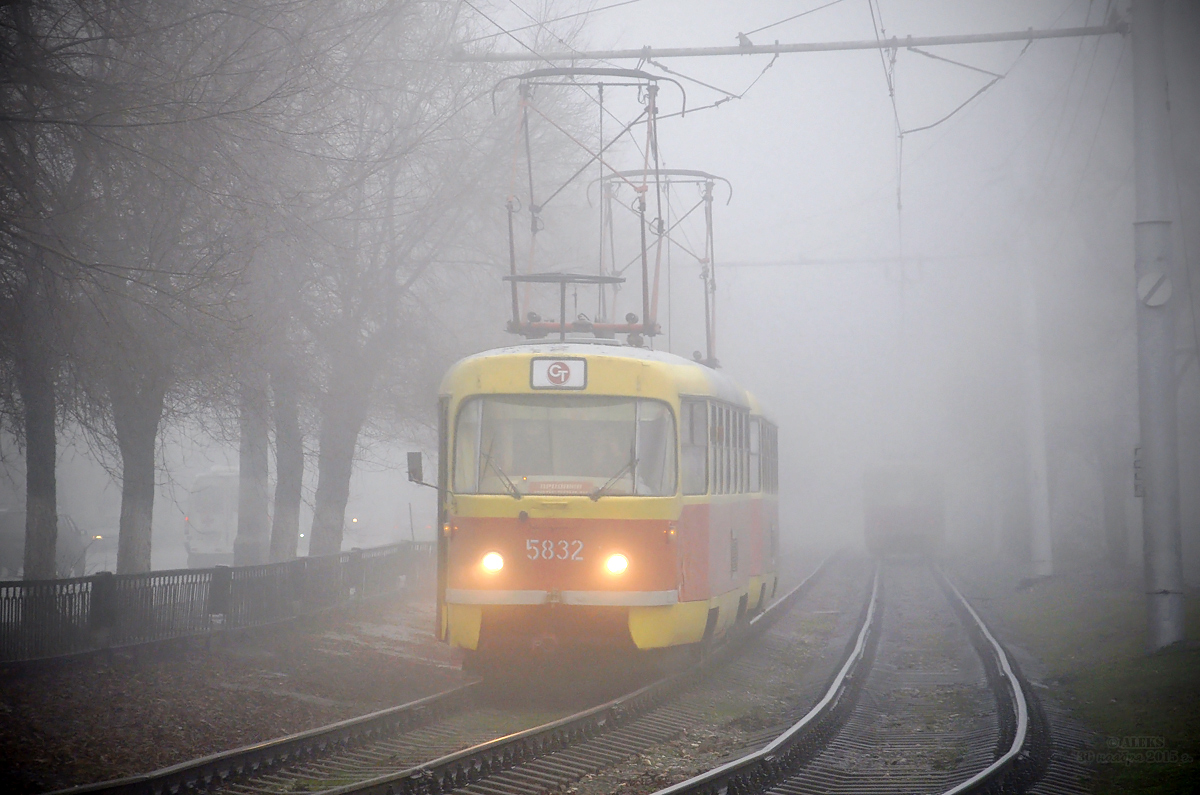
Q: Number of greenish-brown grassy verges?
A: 1